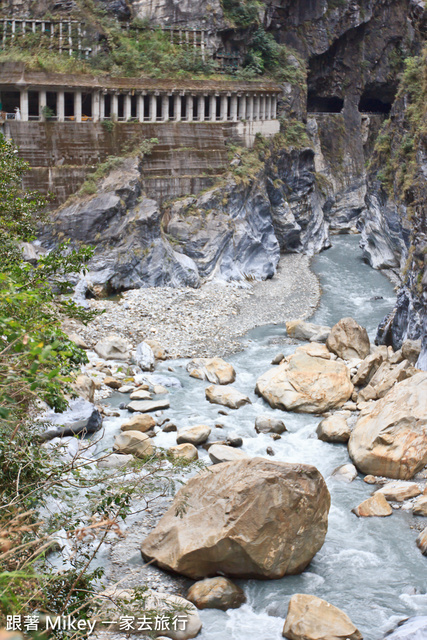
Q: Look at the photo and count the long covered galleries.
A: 1